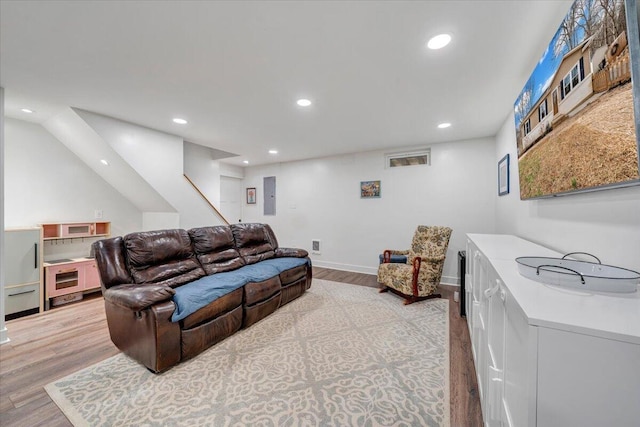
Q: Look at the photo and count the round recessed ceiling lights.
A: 8